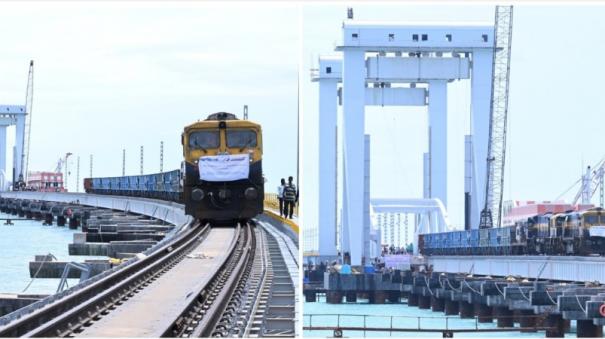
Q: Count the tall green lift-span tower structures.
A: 0